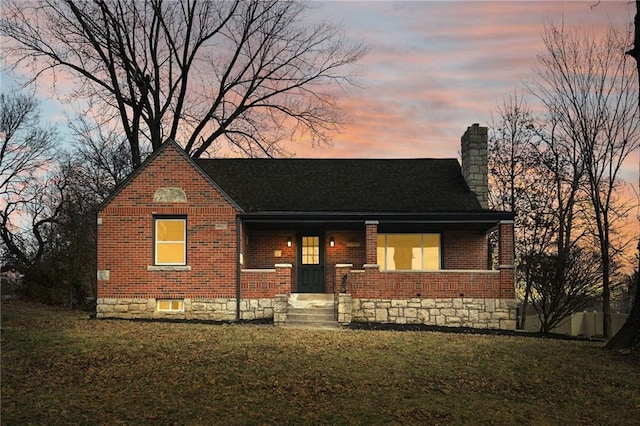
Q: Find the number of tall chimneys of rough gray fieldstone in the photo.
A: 1